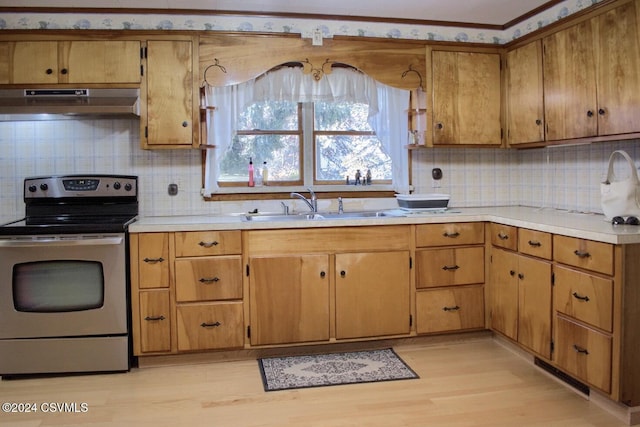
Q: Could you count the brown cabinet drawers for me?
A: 13